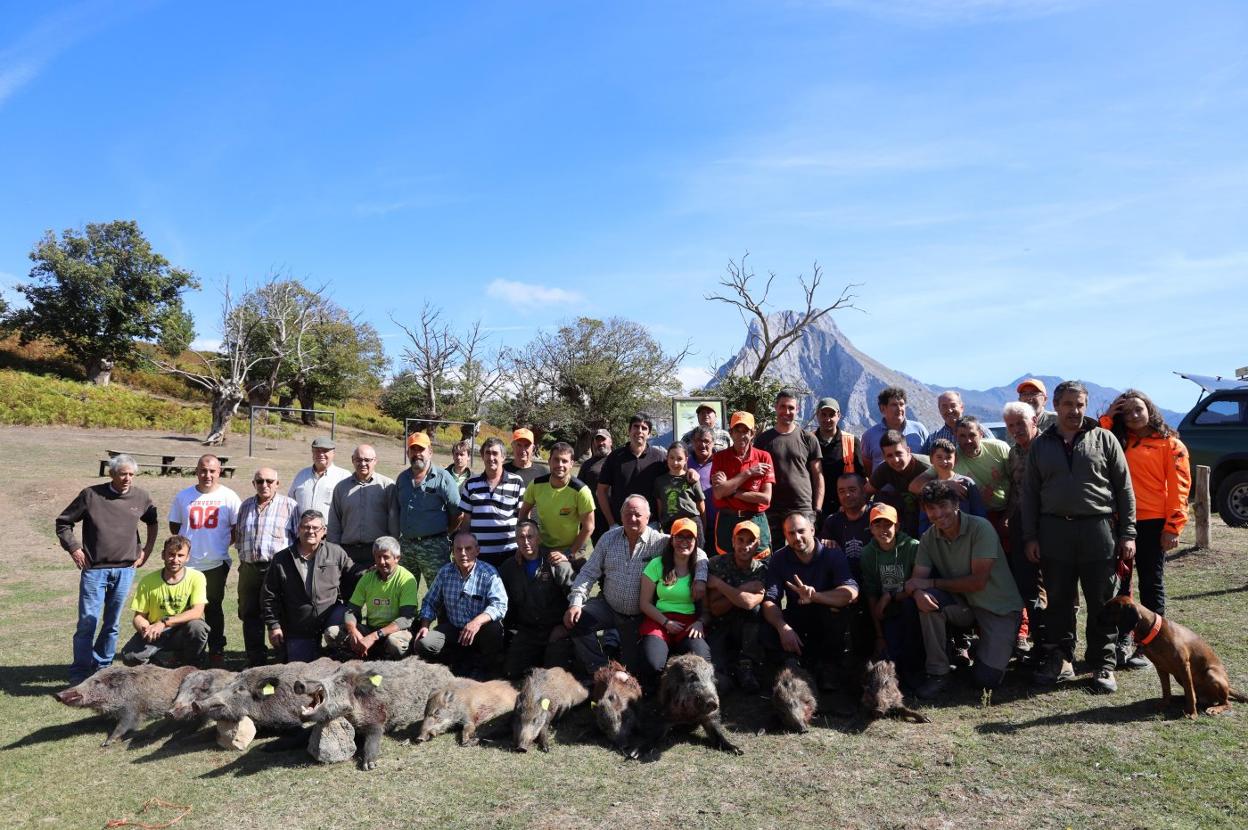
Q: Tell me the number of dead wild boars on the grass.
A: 10